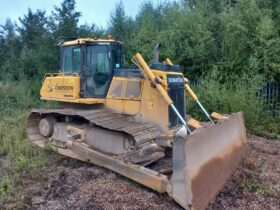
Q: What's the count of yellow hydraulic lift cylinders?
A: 2